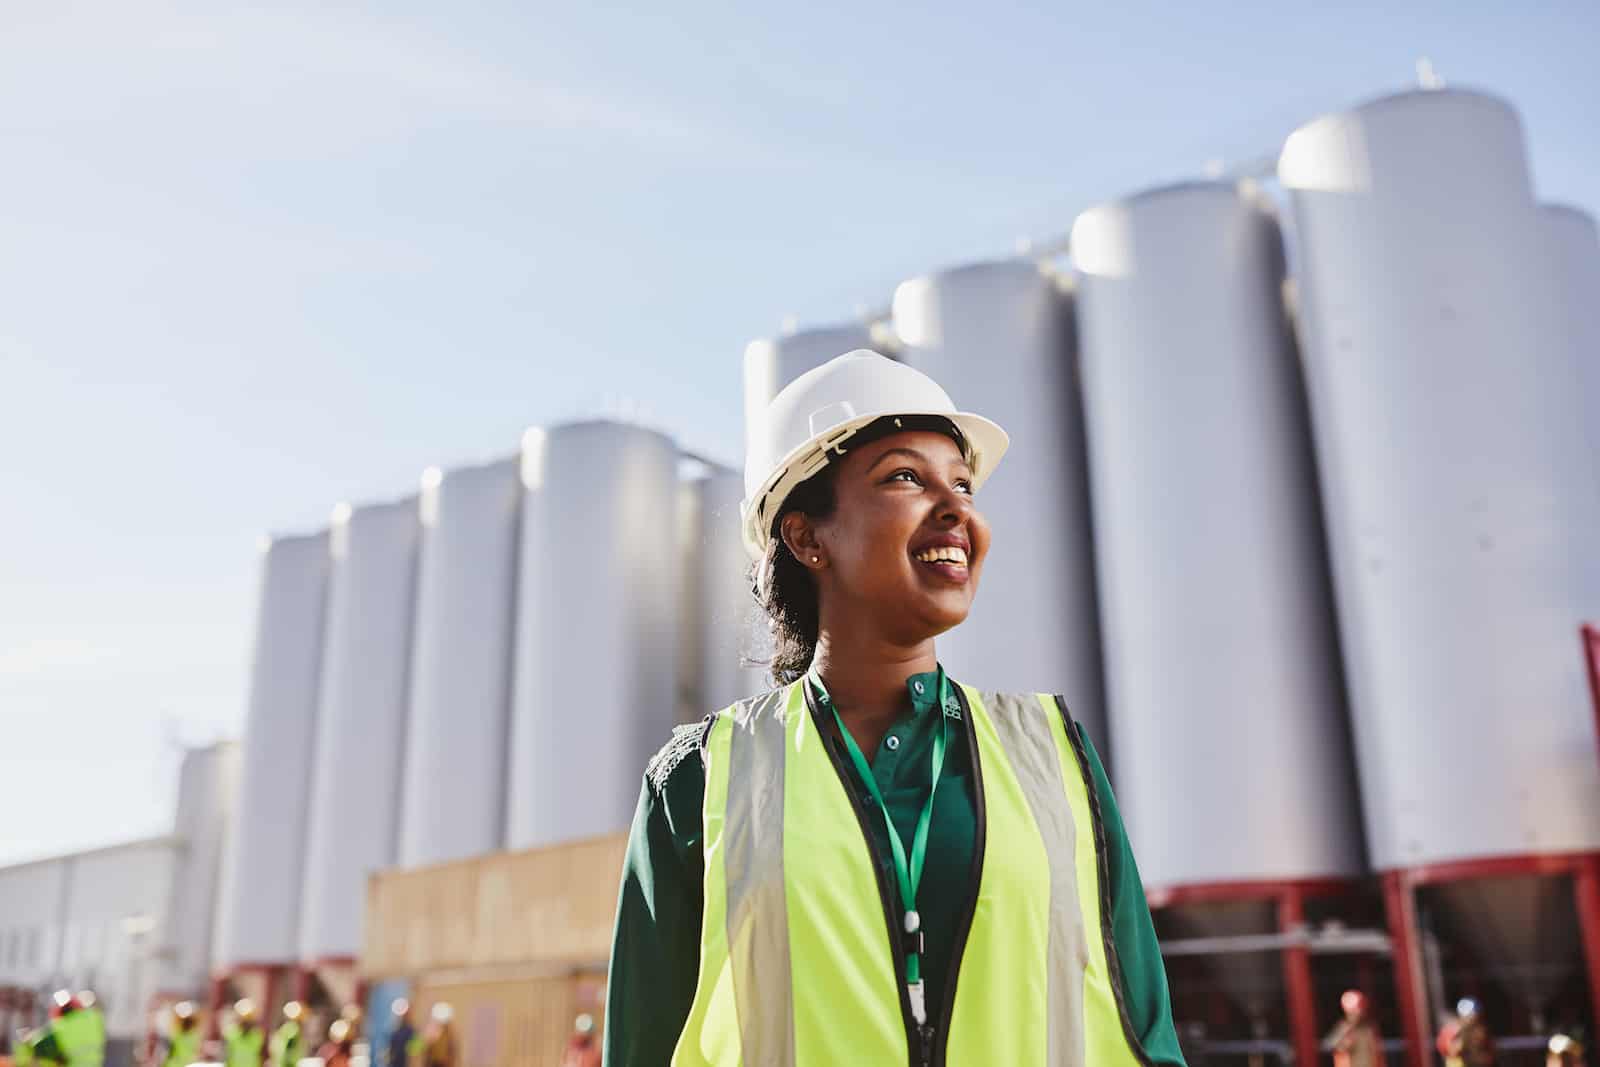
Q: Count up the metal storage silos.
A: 11